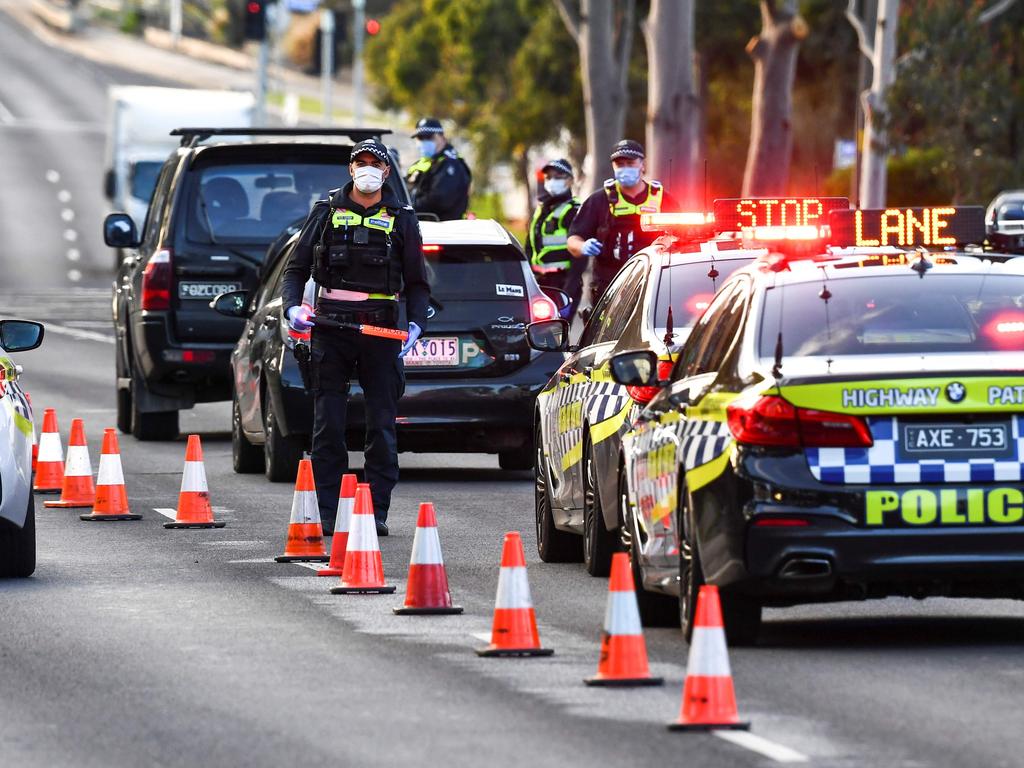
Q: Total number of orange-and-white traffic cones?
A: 12